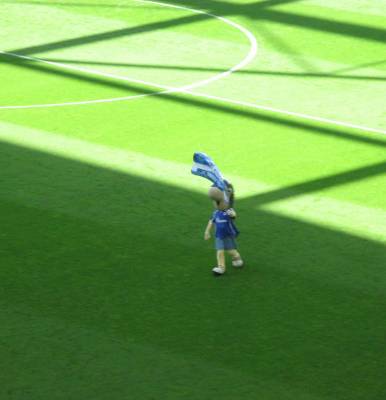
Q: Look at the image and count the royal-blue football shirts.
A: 1